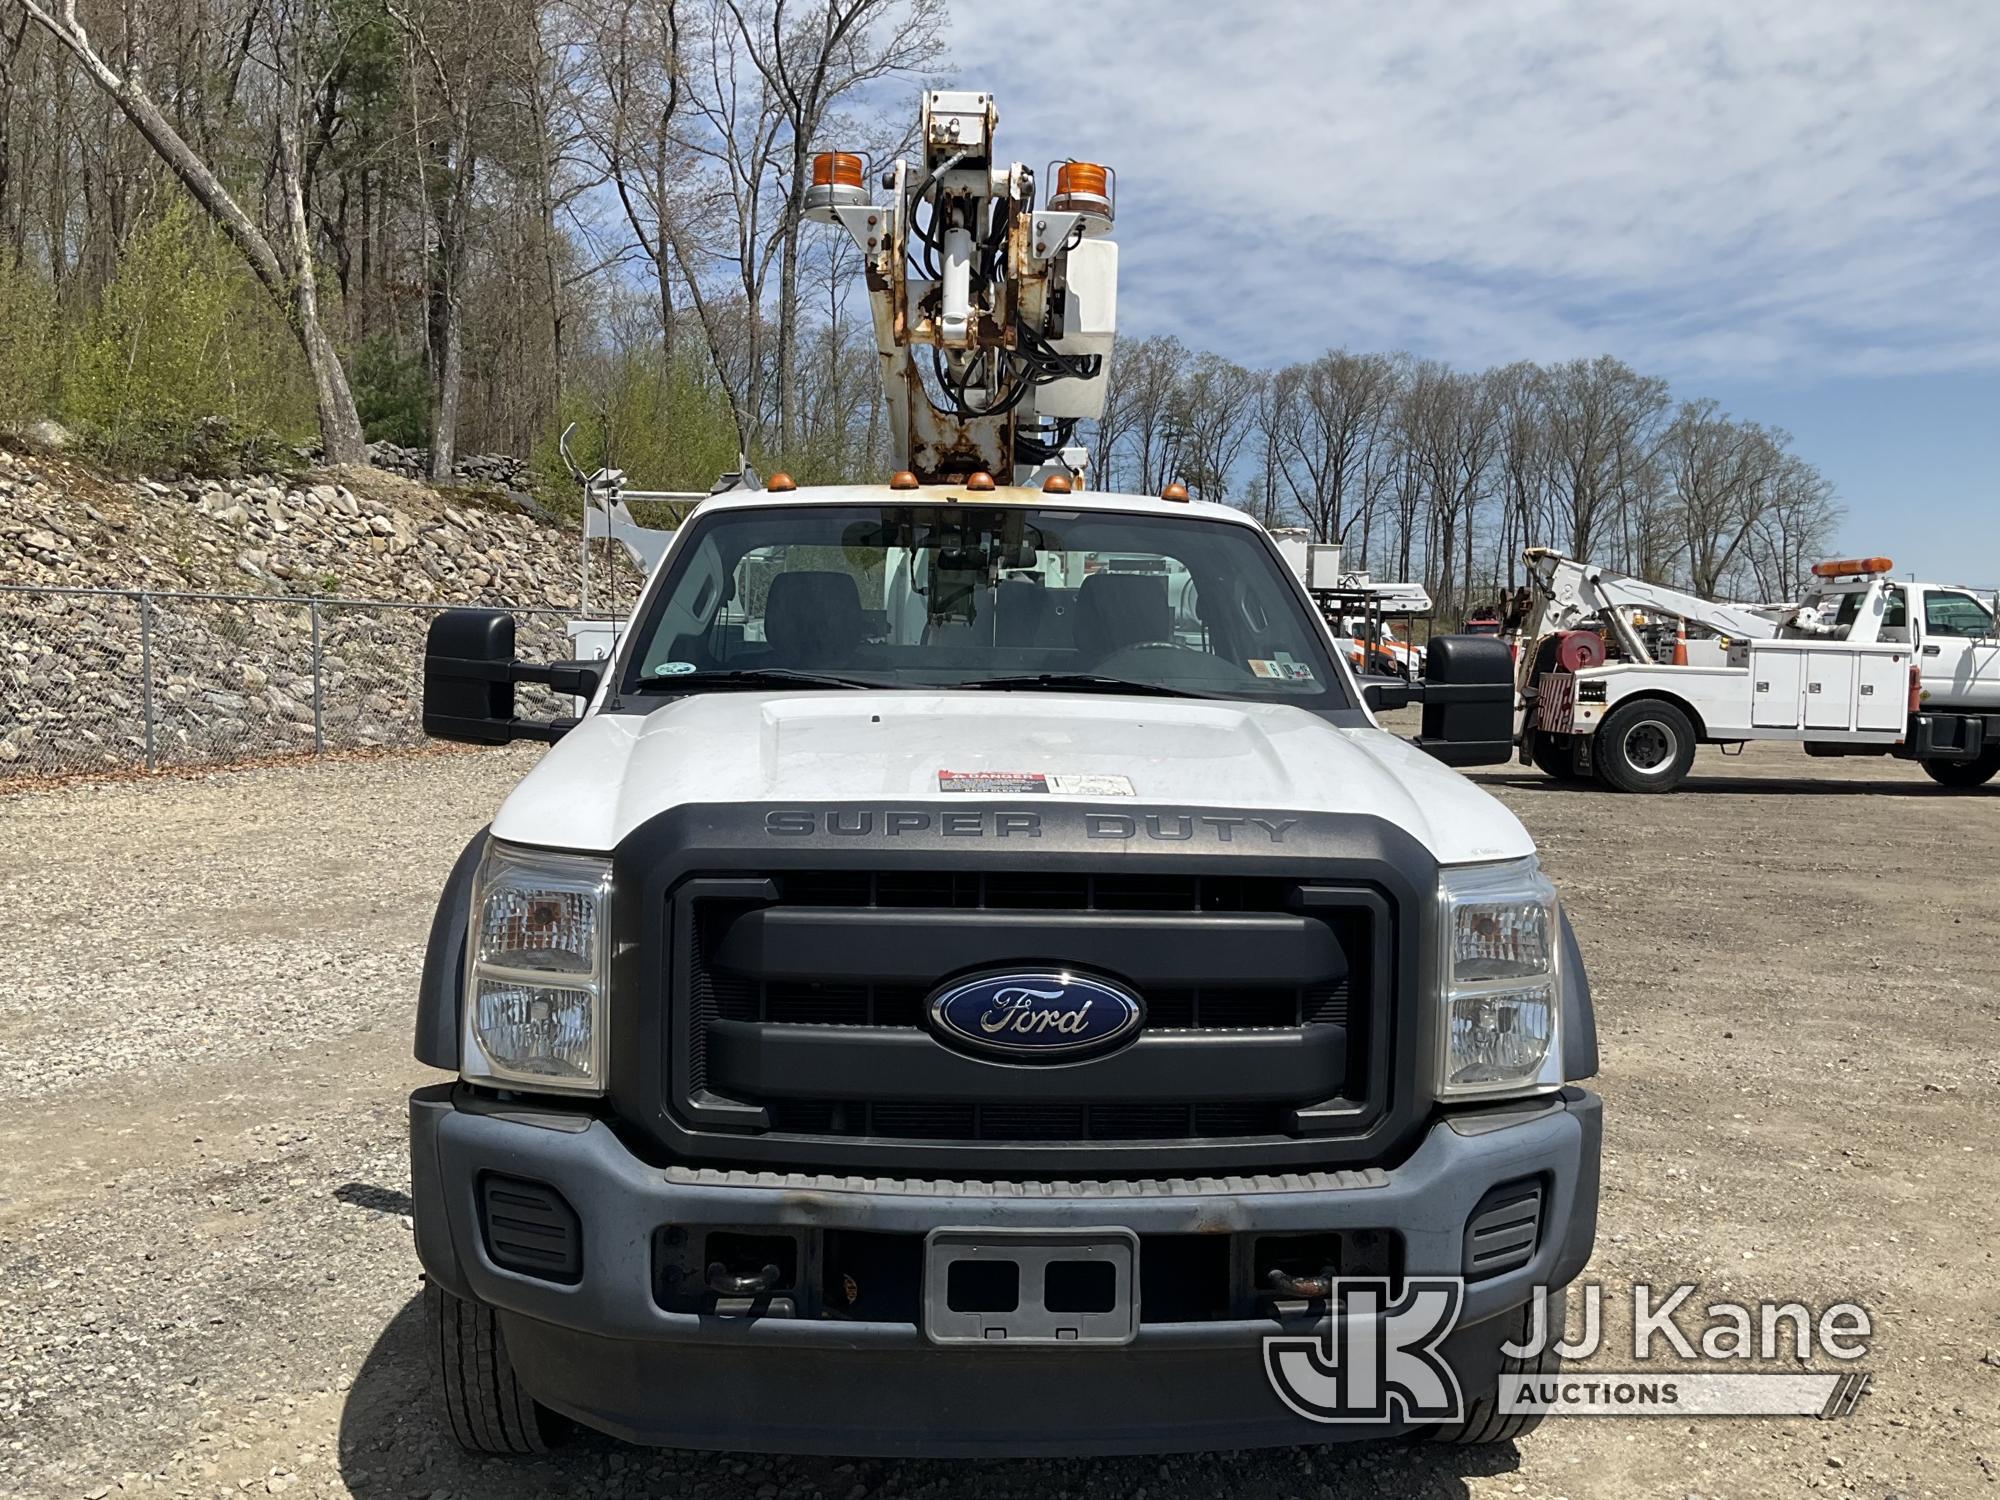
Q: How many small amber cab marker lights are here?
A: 5